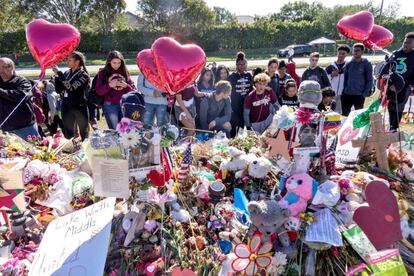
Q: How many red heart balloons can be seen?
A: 5